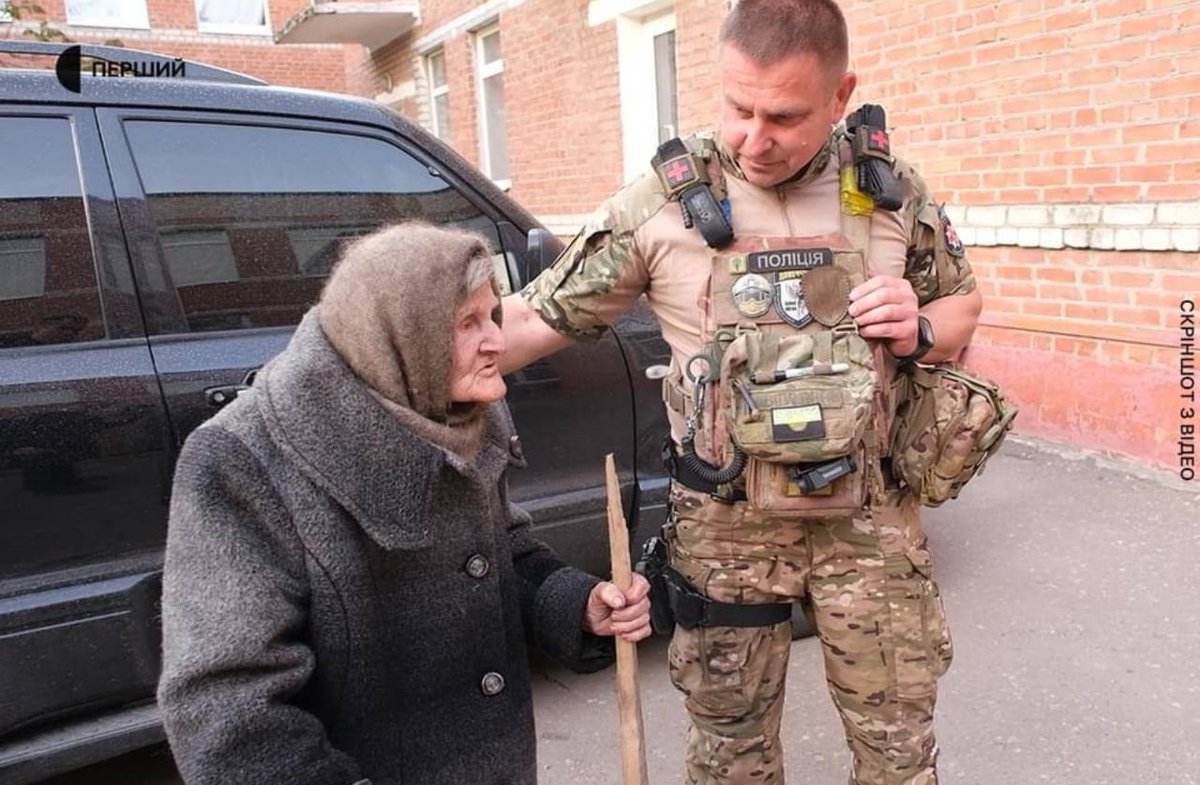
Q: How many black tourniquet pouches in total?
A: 2